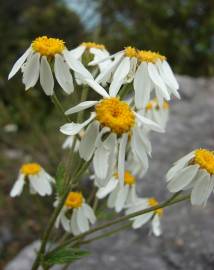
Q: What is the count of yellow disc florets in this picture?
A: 11